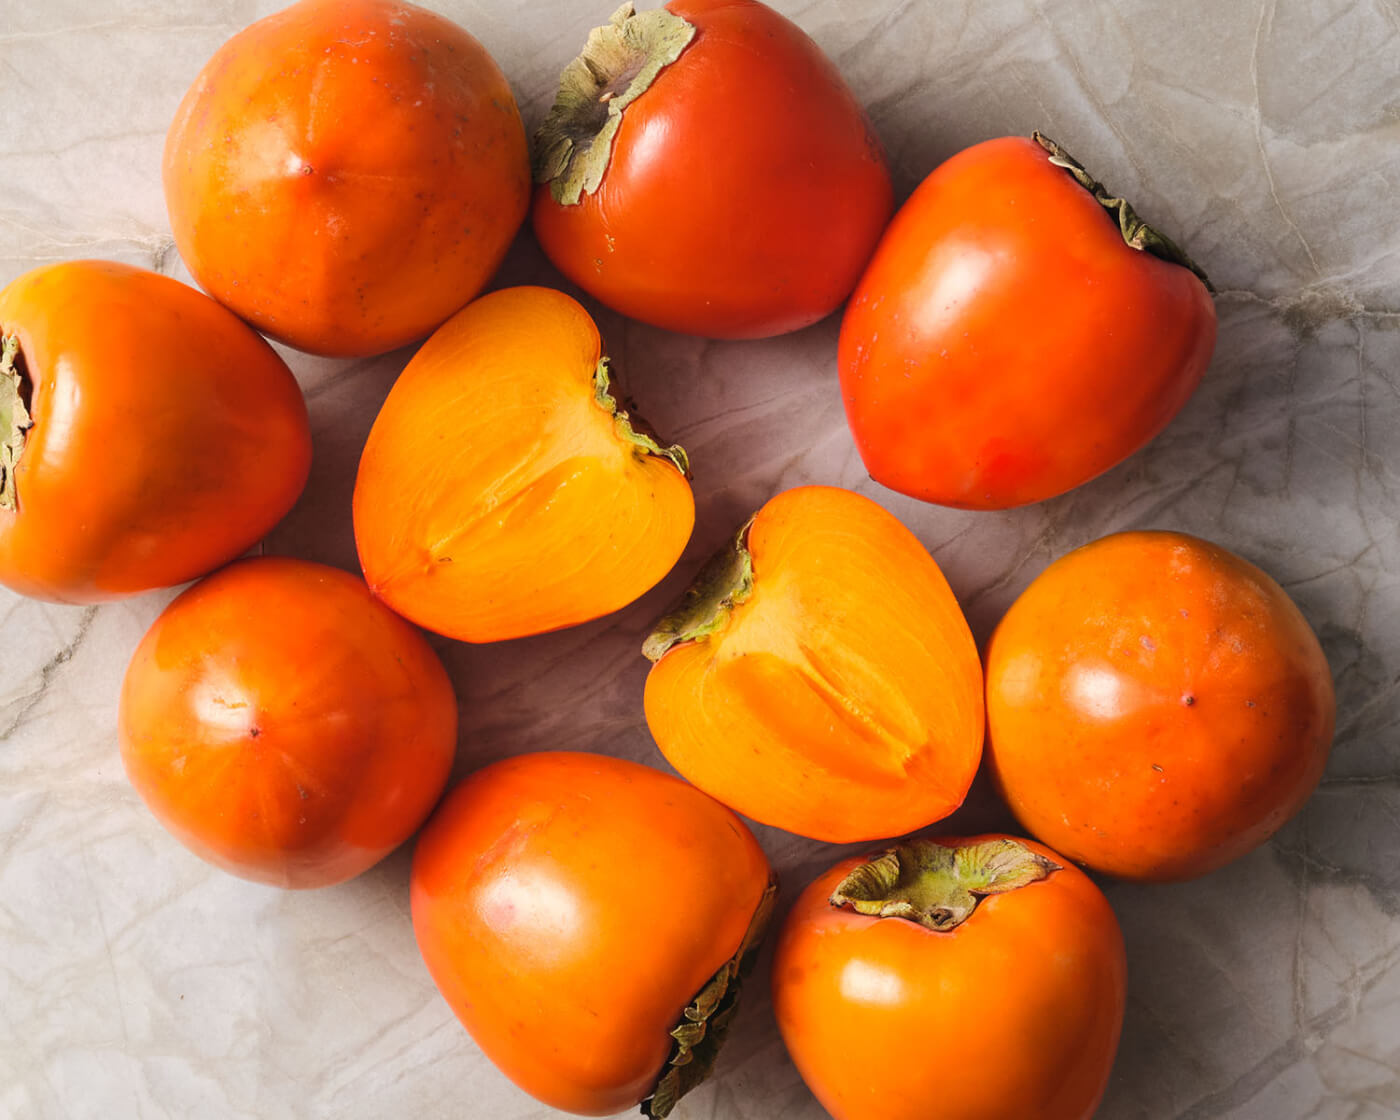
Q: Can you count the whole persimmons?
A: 8